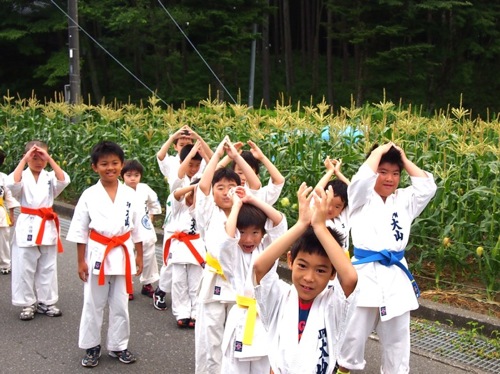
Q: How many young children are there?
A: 13